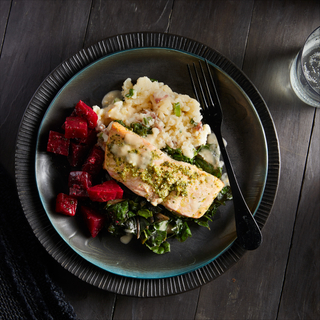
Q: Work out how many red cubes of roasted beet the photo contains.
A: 10